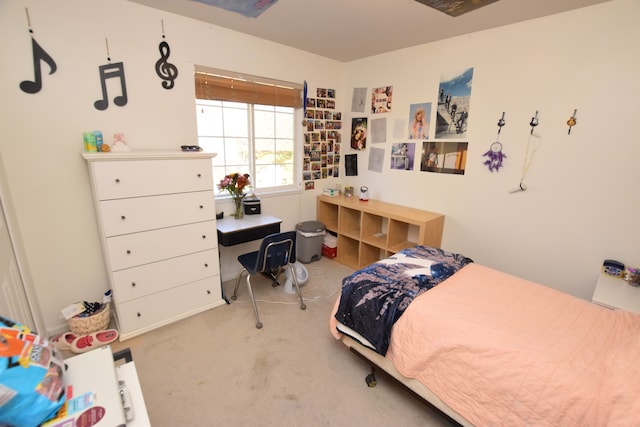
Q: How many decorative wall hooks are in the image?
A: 3